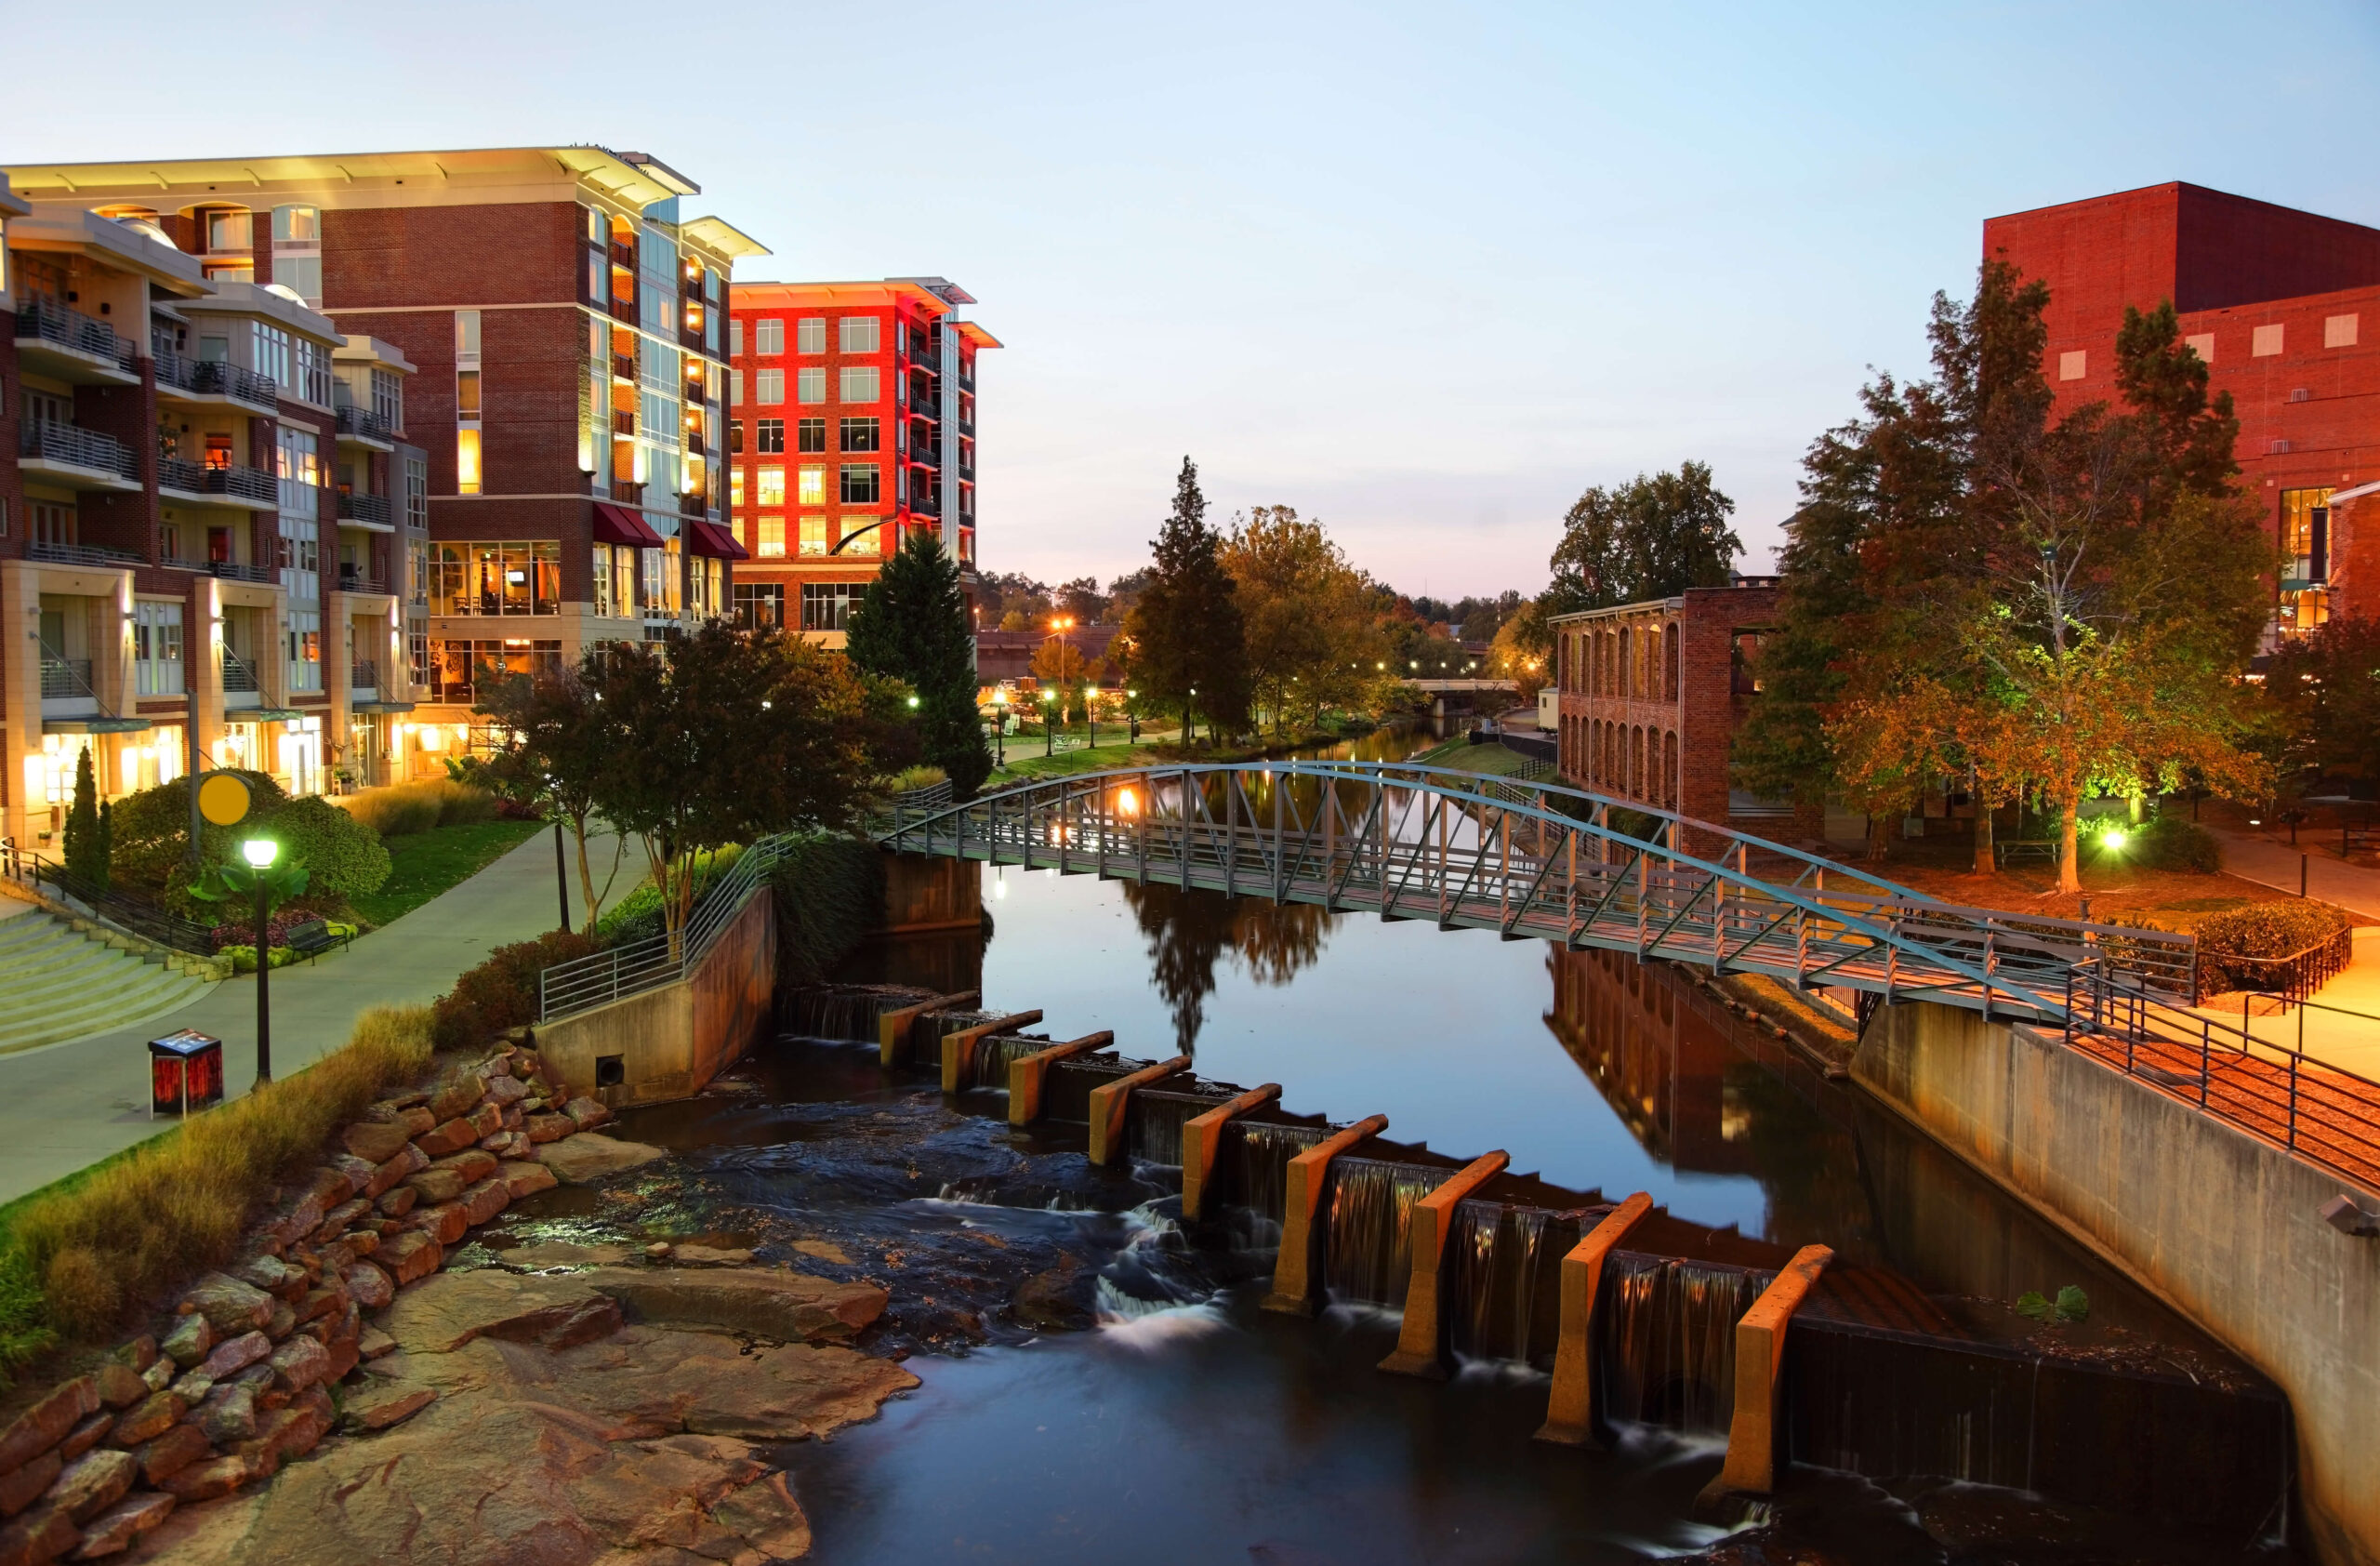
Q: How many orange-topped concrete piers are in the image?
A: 9